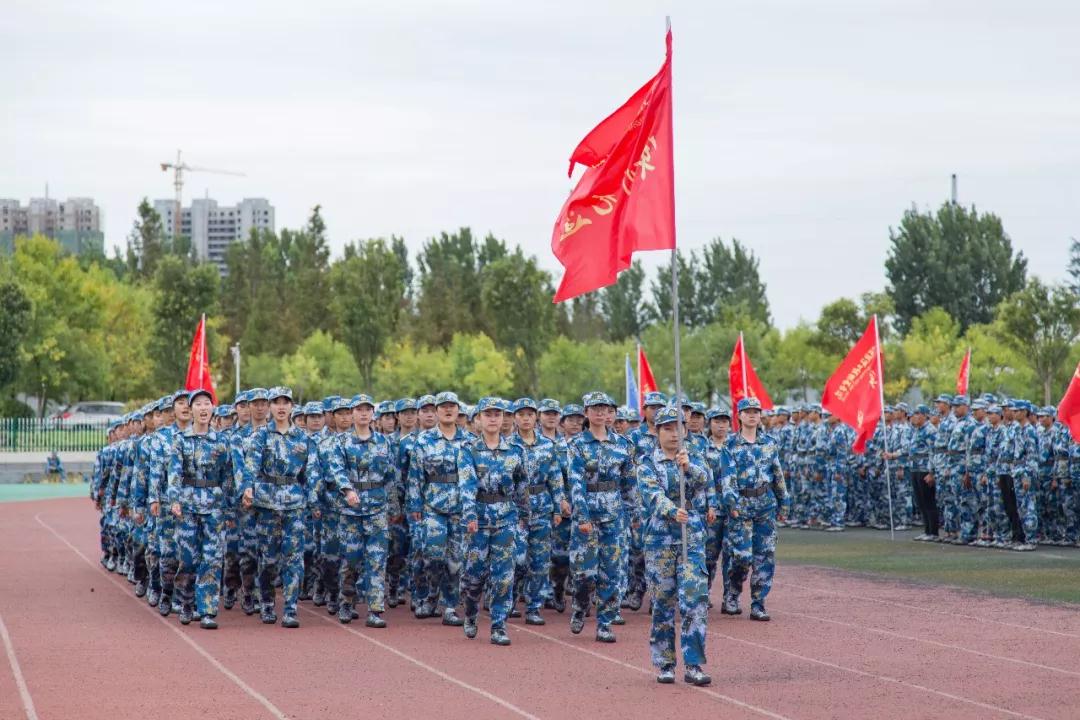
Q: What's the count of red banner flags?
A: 7